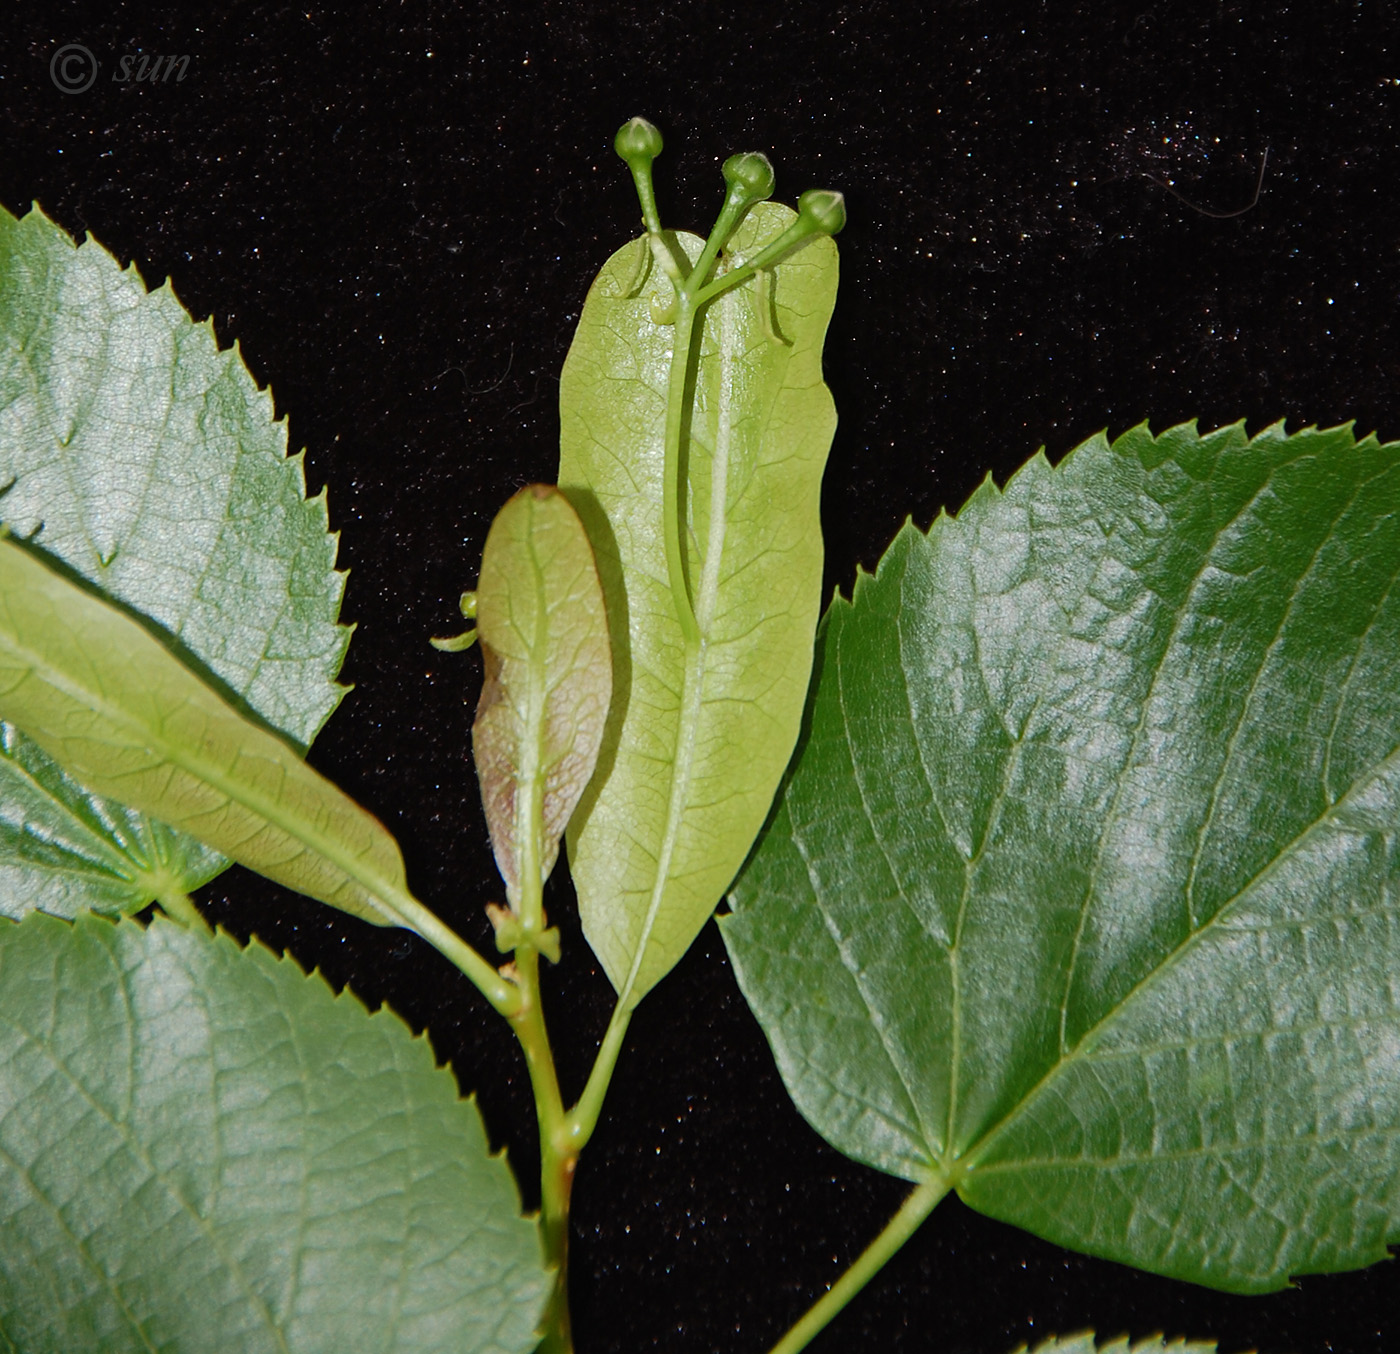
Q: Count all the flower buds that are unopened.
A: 3